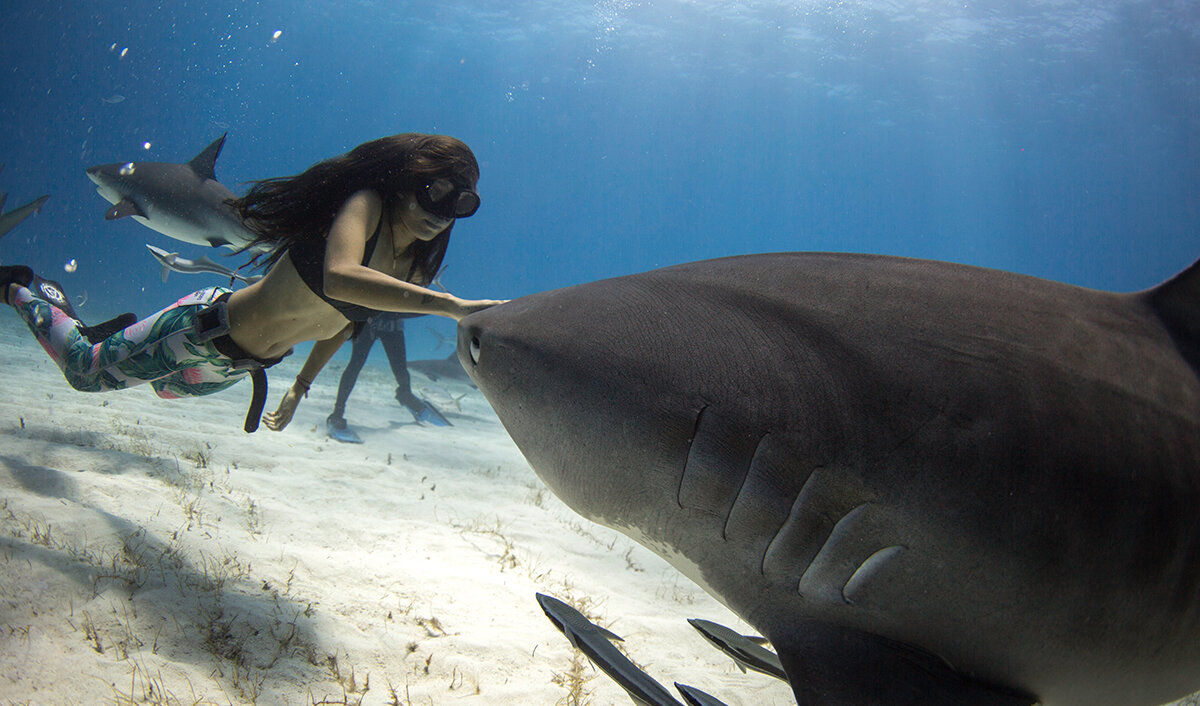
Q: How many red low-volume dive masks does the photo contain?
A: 0